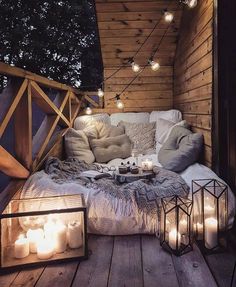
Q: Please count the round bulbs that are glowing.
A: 7